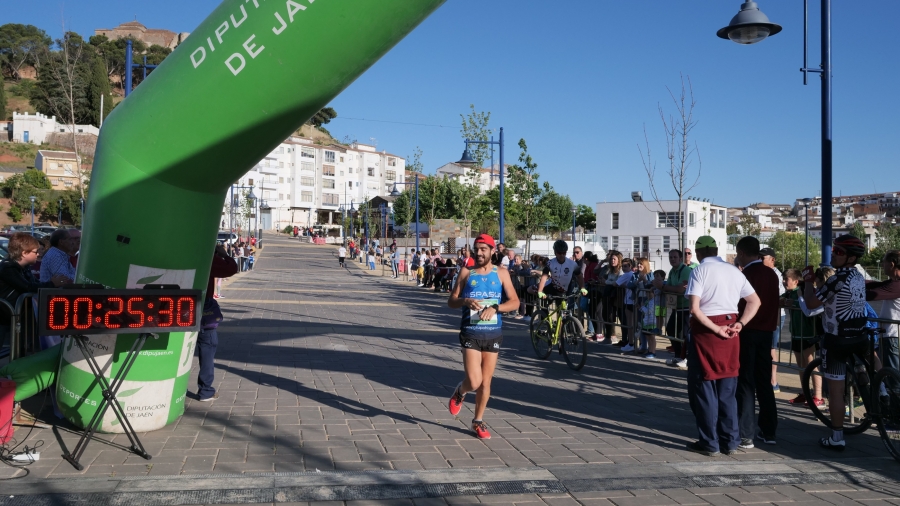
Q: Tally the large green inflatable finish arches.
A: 1